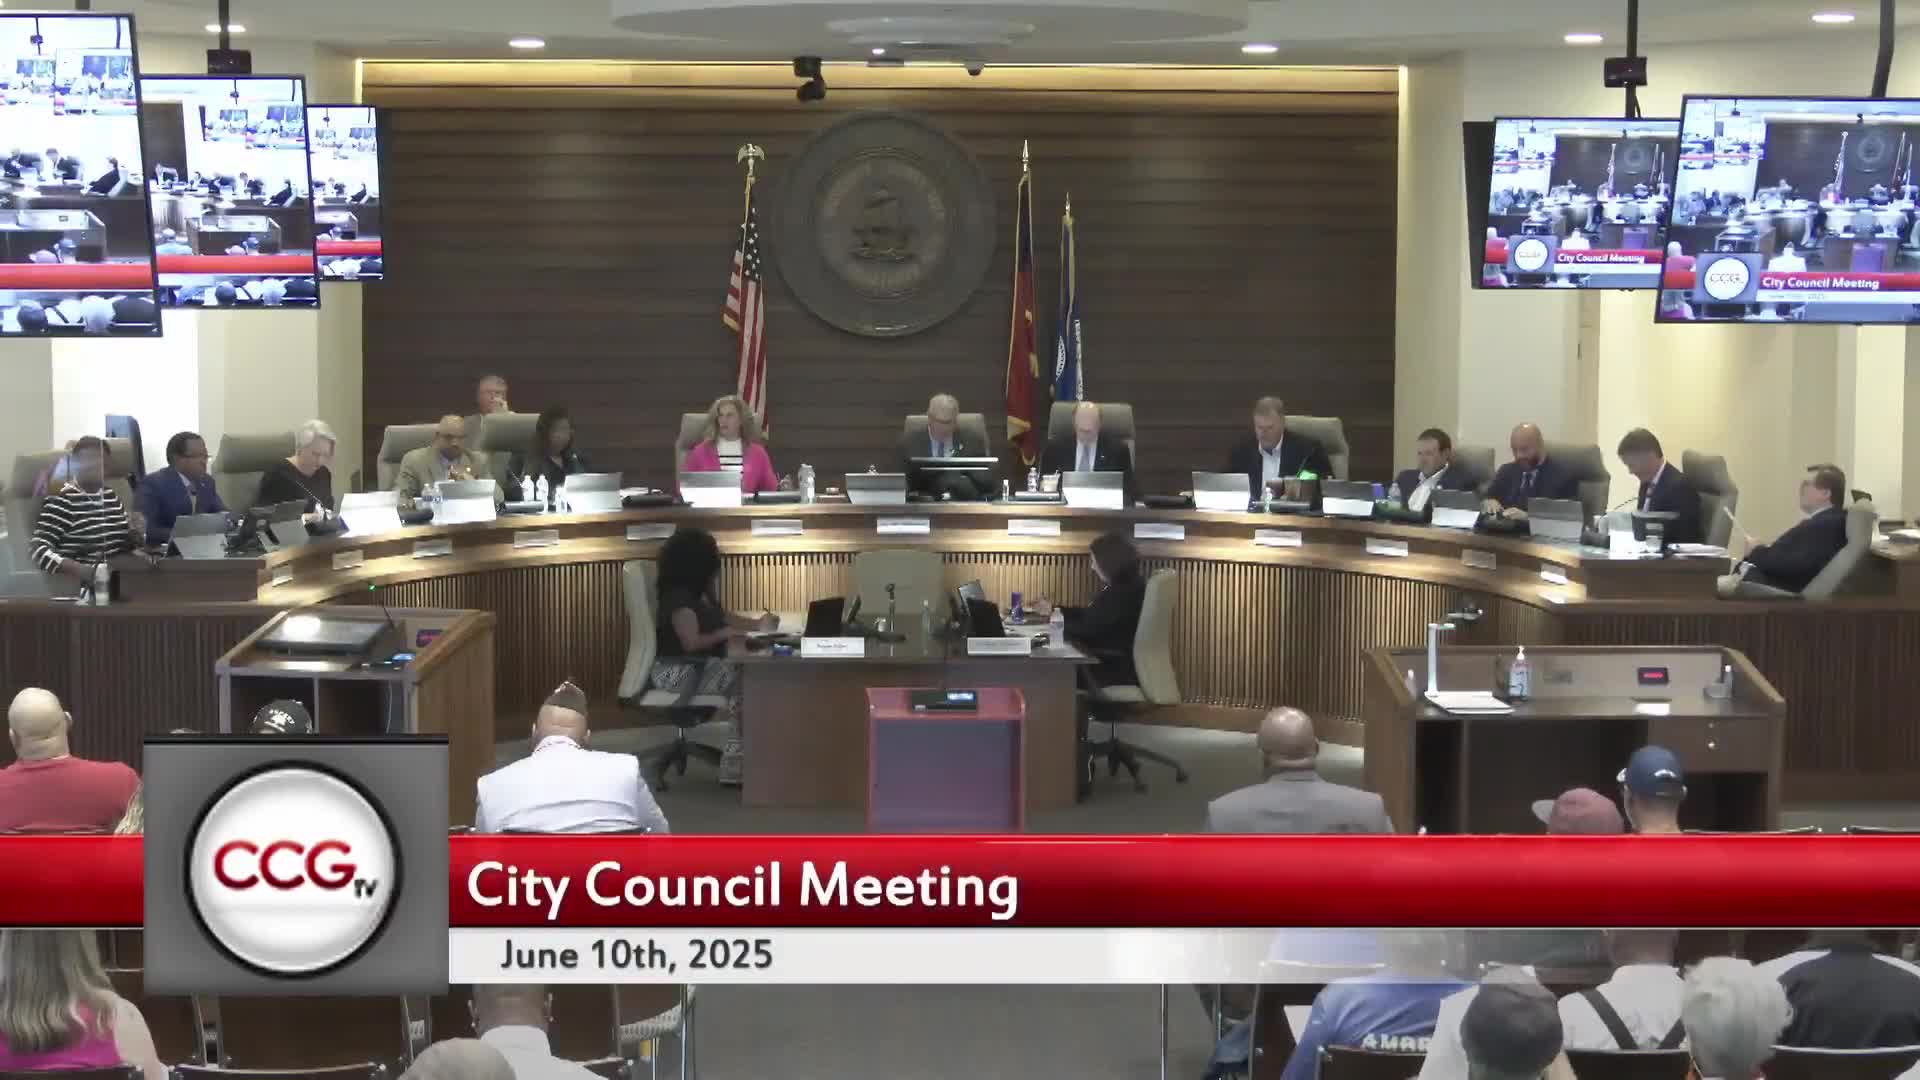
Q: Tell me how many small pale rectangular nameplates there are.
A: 15